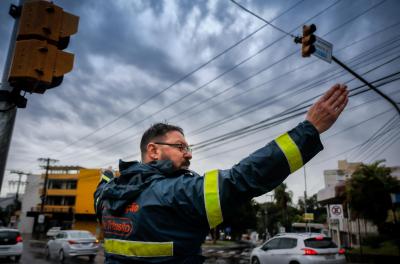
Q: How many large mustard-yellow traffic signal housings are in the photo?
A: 2